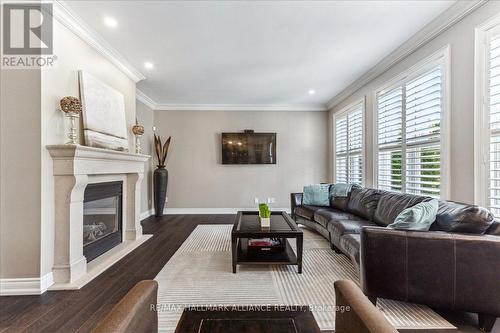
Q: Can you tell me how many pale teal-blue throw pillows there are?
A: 2